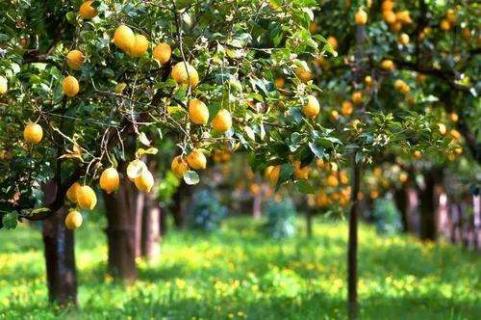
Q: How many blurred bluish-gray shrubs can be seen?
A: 3